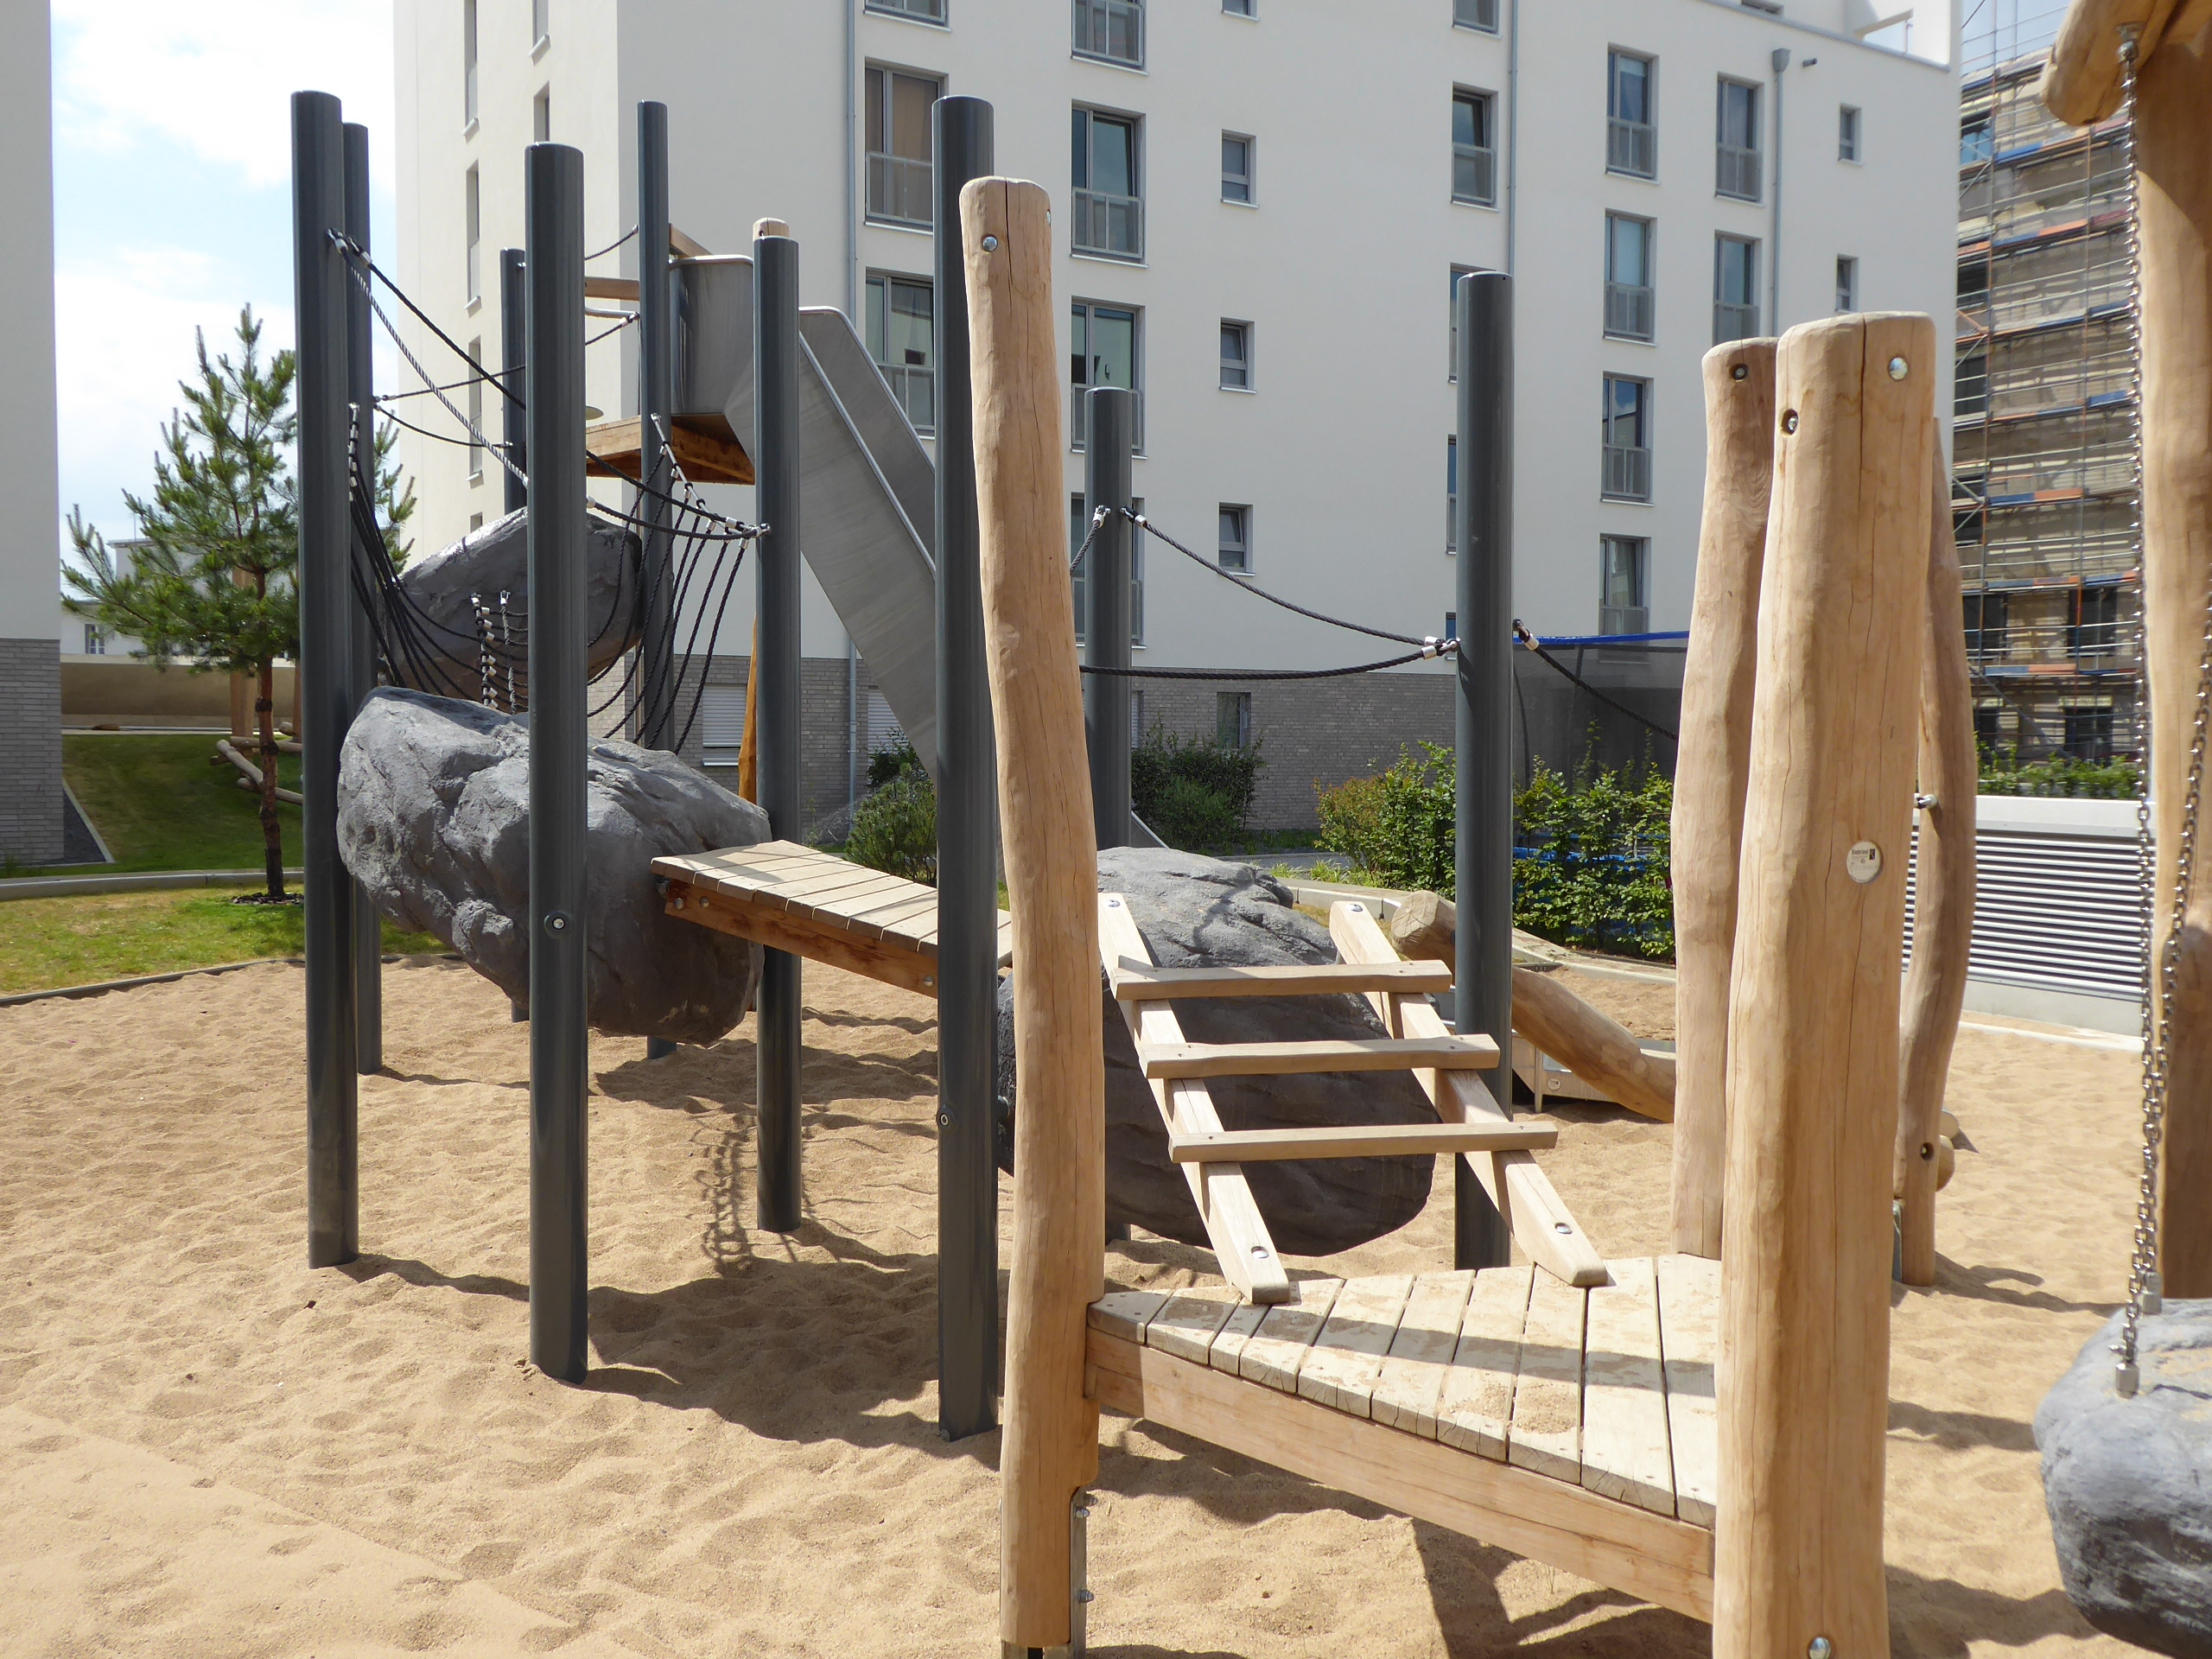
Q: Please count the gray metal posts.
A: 9